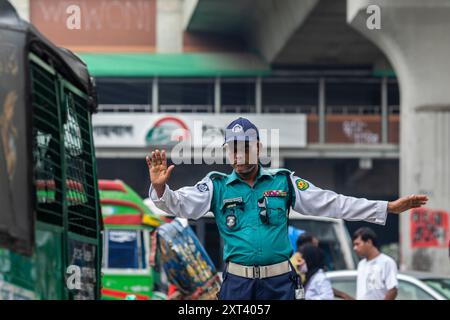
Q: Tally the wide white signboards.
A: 1